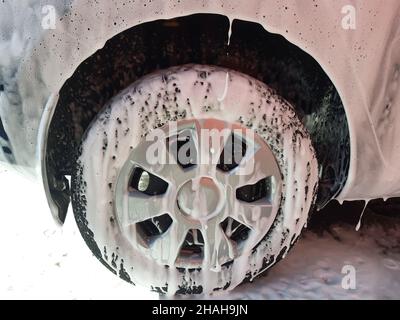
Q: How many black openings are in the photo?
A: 7